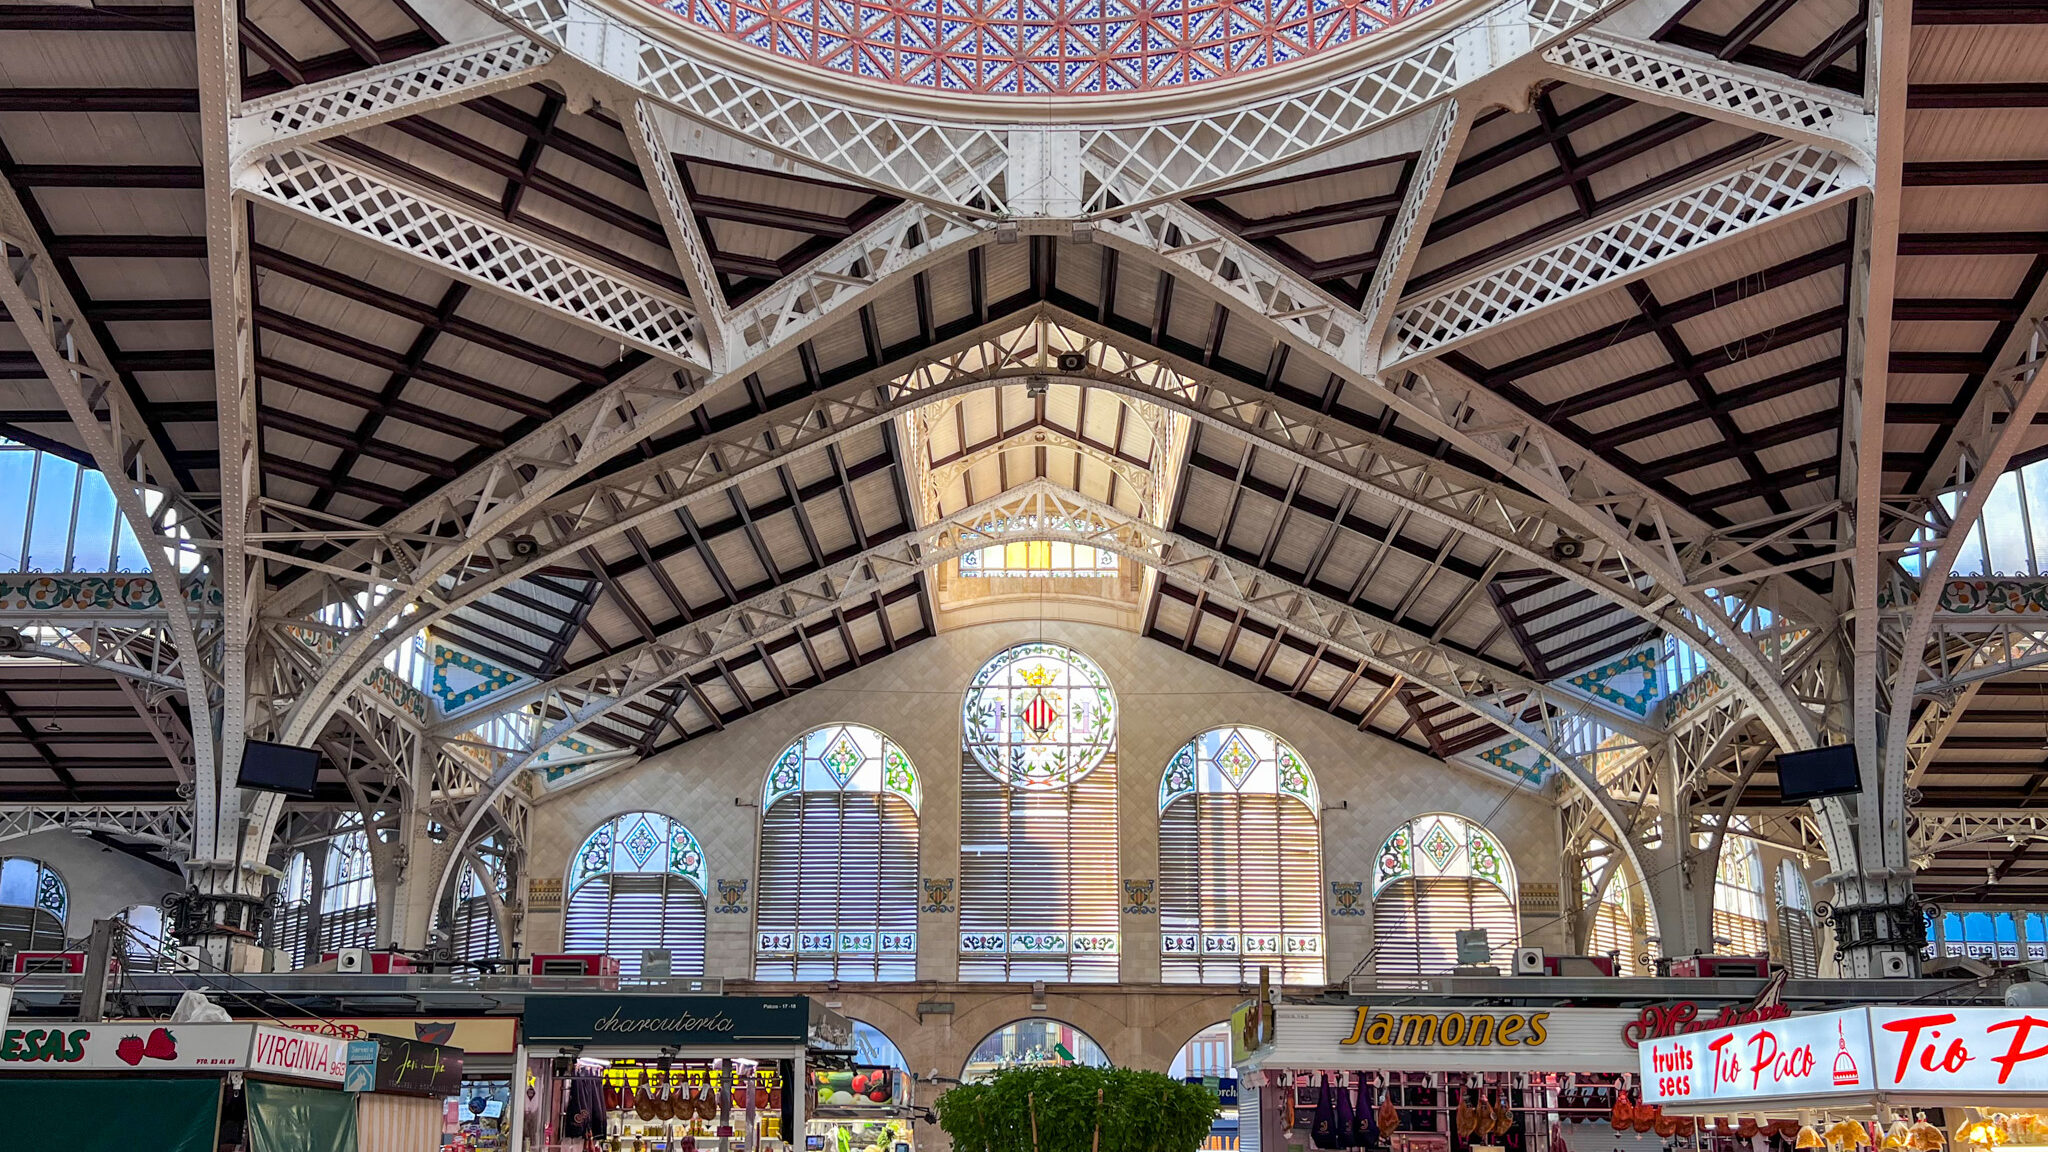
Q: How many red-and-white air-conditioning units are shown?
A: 5